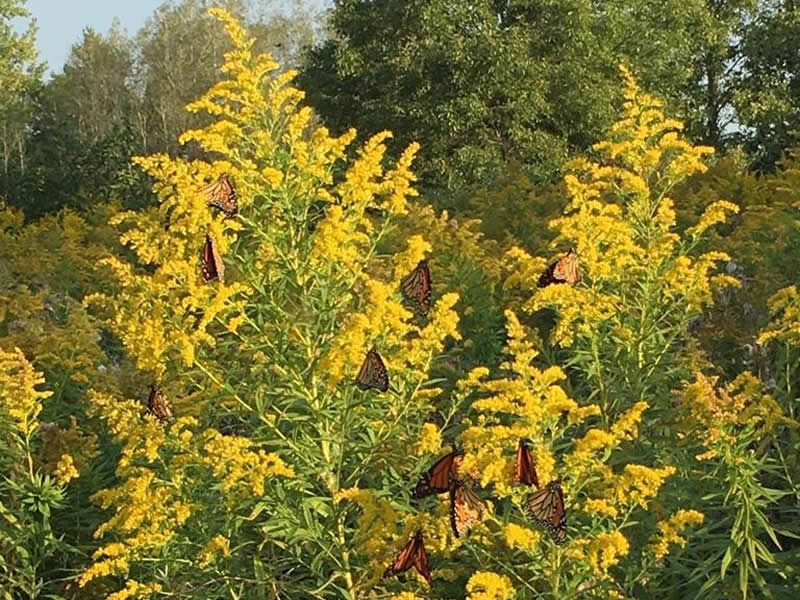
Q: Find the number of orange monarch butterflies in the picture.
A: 11